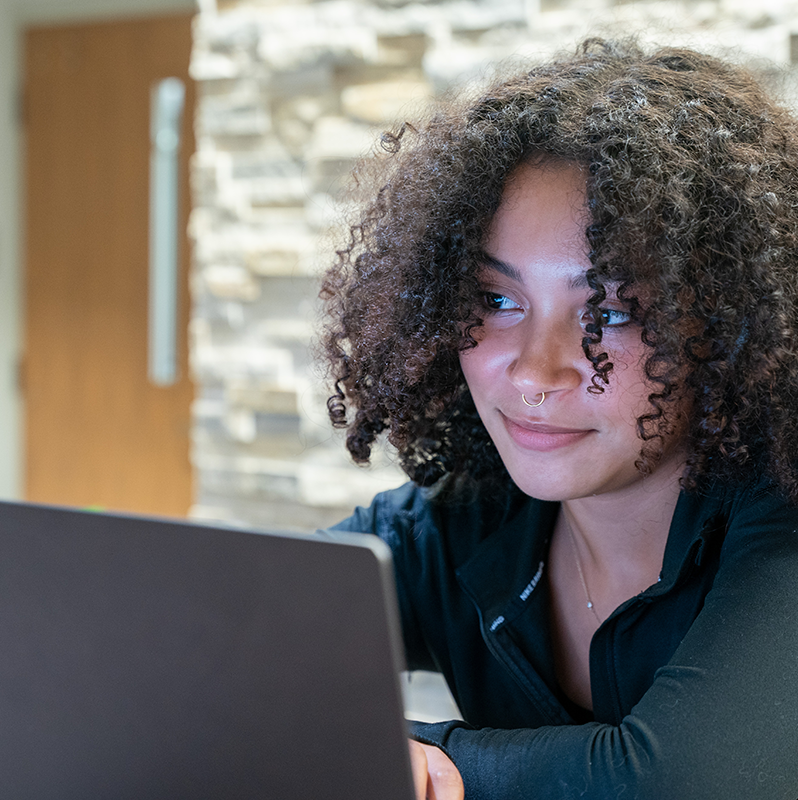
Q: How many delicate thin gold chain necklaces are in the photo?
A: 1